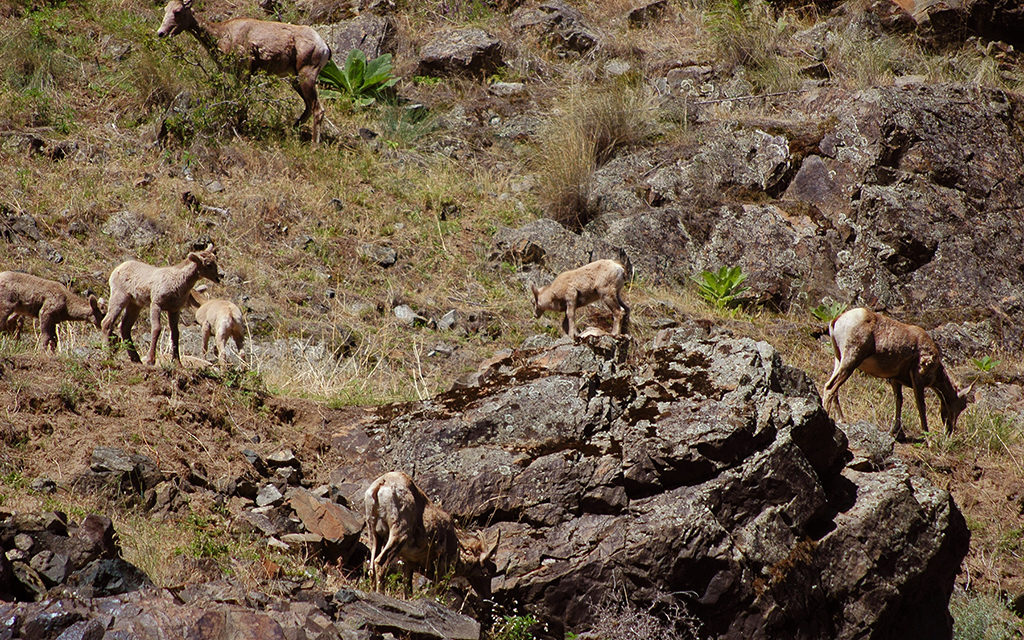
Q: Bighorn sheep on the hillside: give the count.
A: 7